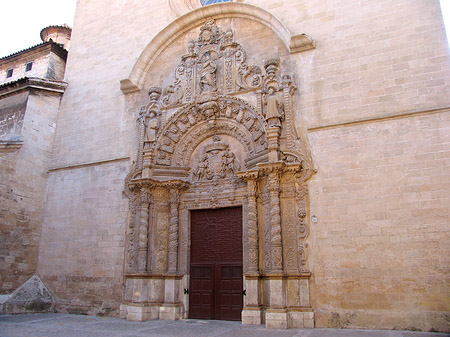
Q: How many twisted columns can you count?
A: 4